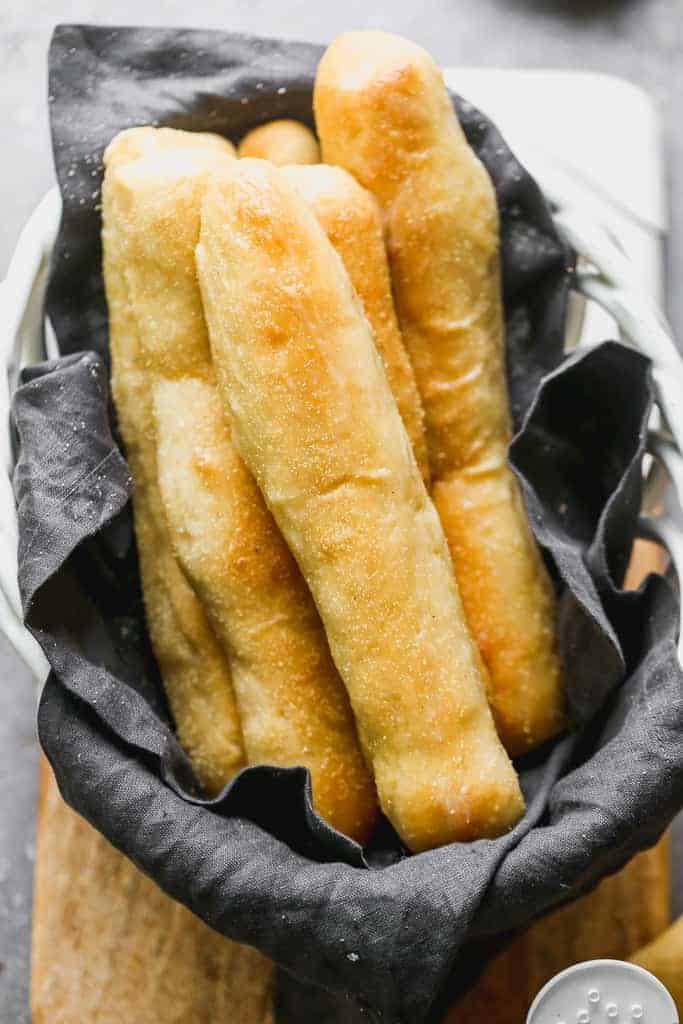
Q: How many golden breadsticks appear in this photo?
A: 6